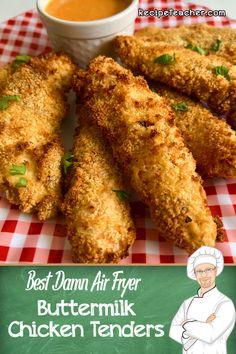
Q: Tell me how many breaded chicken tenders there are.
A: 6